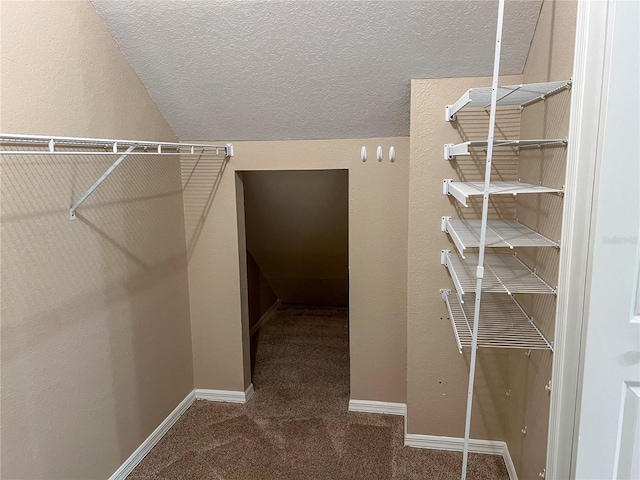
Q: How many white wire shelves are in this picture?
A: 7